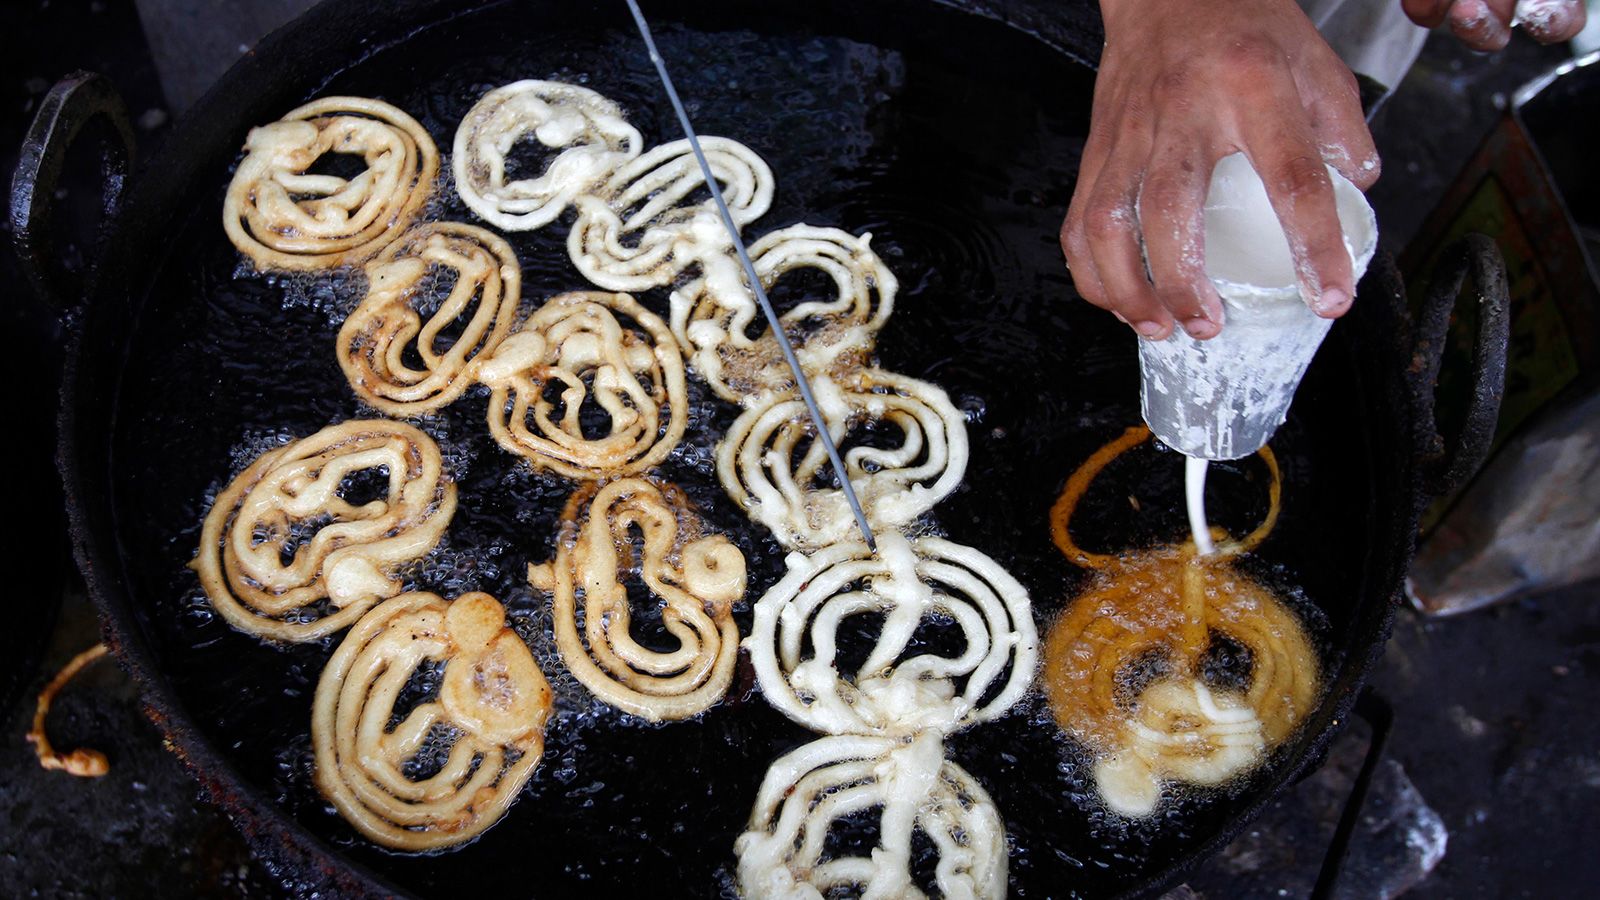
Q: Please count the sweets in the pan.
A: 13